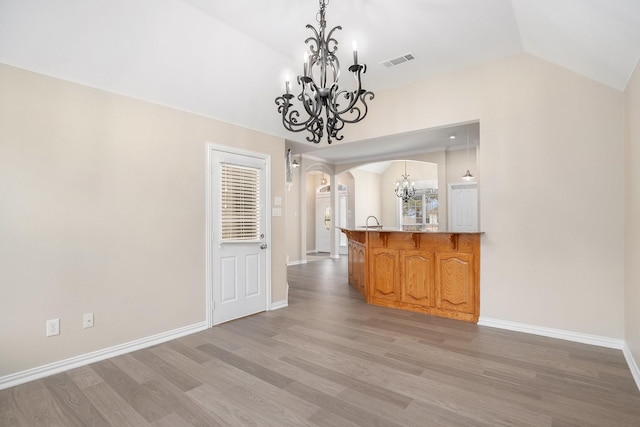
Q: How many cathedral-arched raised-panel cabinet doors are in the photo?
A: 6